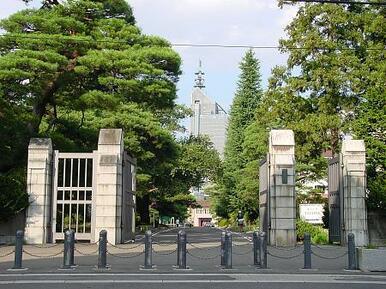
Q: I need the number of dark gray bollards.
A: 11